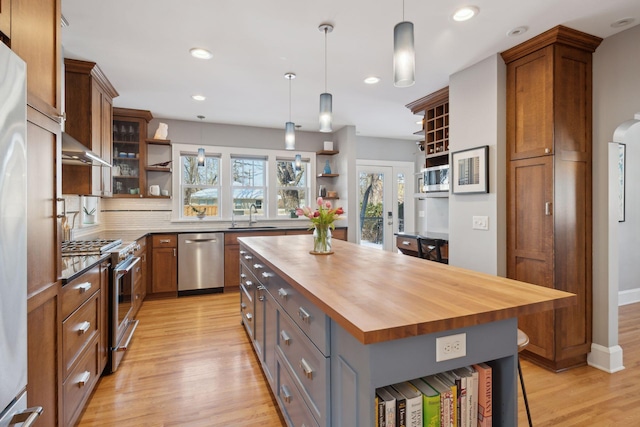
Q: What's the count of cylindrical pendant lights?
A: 5